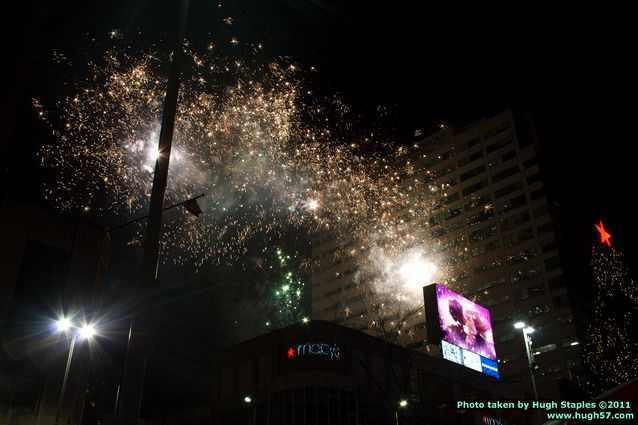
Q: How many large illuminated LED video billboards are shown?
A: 1